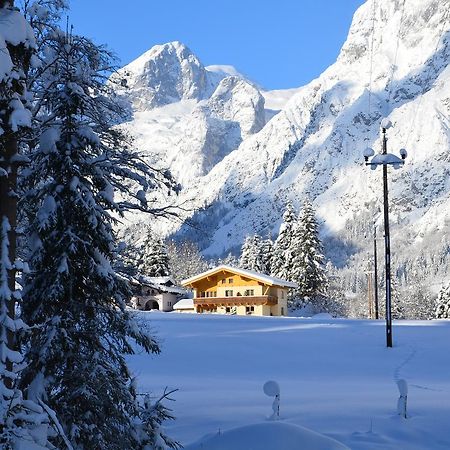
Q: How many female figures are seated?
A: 0